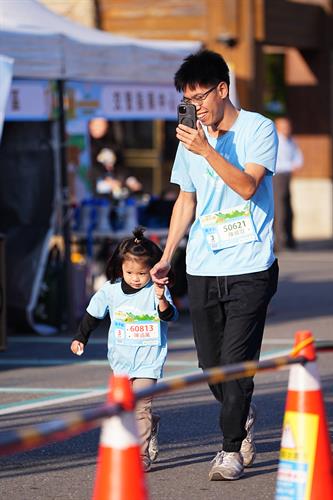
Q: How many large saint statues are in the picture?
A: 0